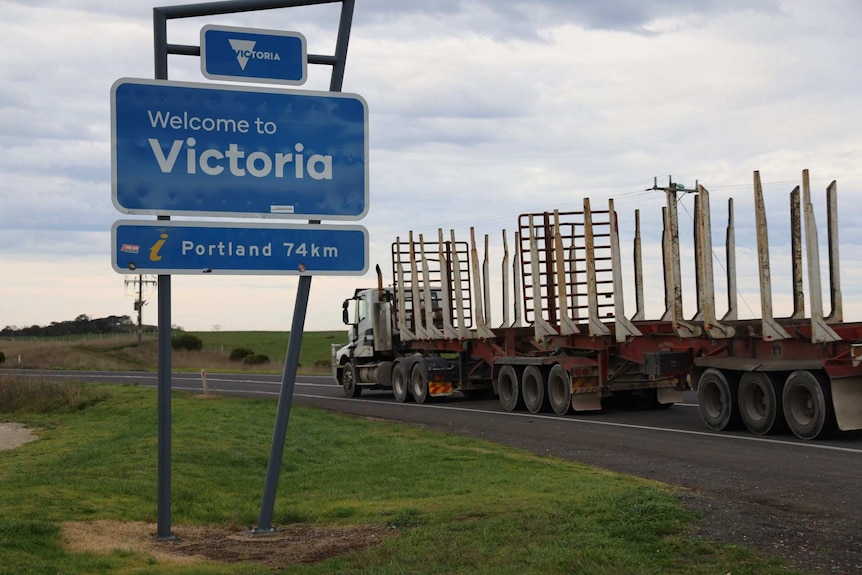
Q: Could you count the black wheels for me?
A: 9